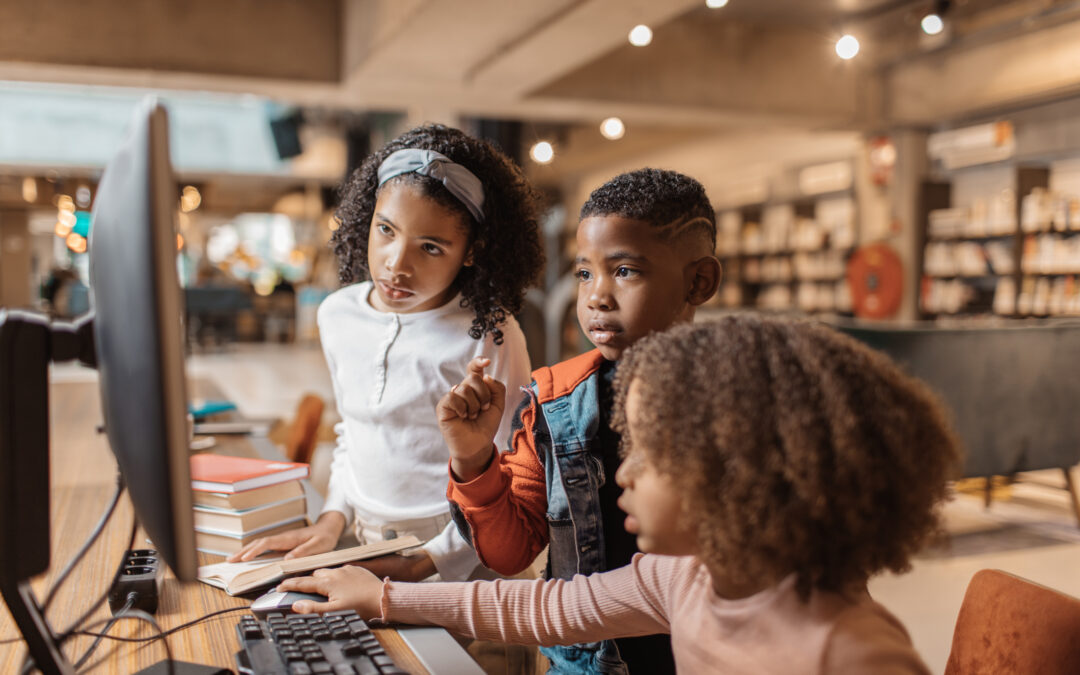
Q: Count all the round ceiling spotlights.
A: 6